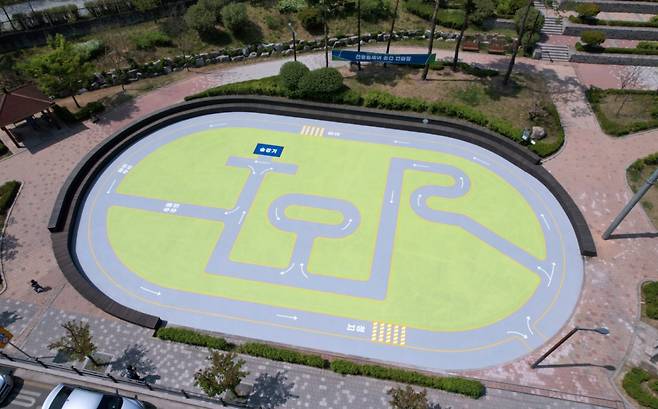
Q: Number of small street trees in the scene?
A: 3